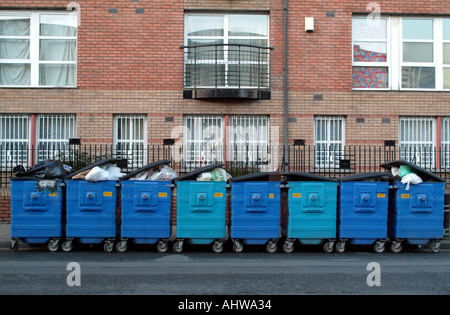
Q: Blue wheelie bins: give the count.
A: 6